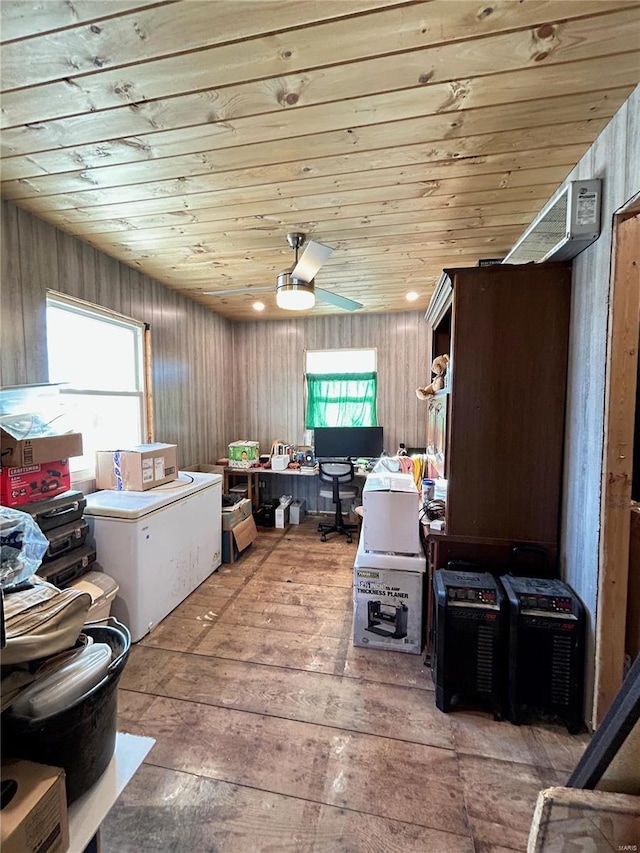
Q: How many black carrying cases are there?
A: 3